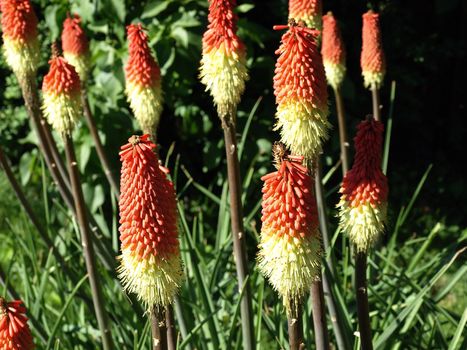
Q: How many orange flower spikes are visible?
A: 13